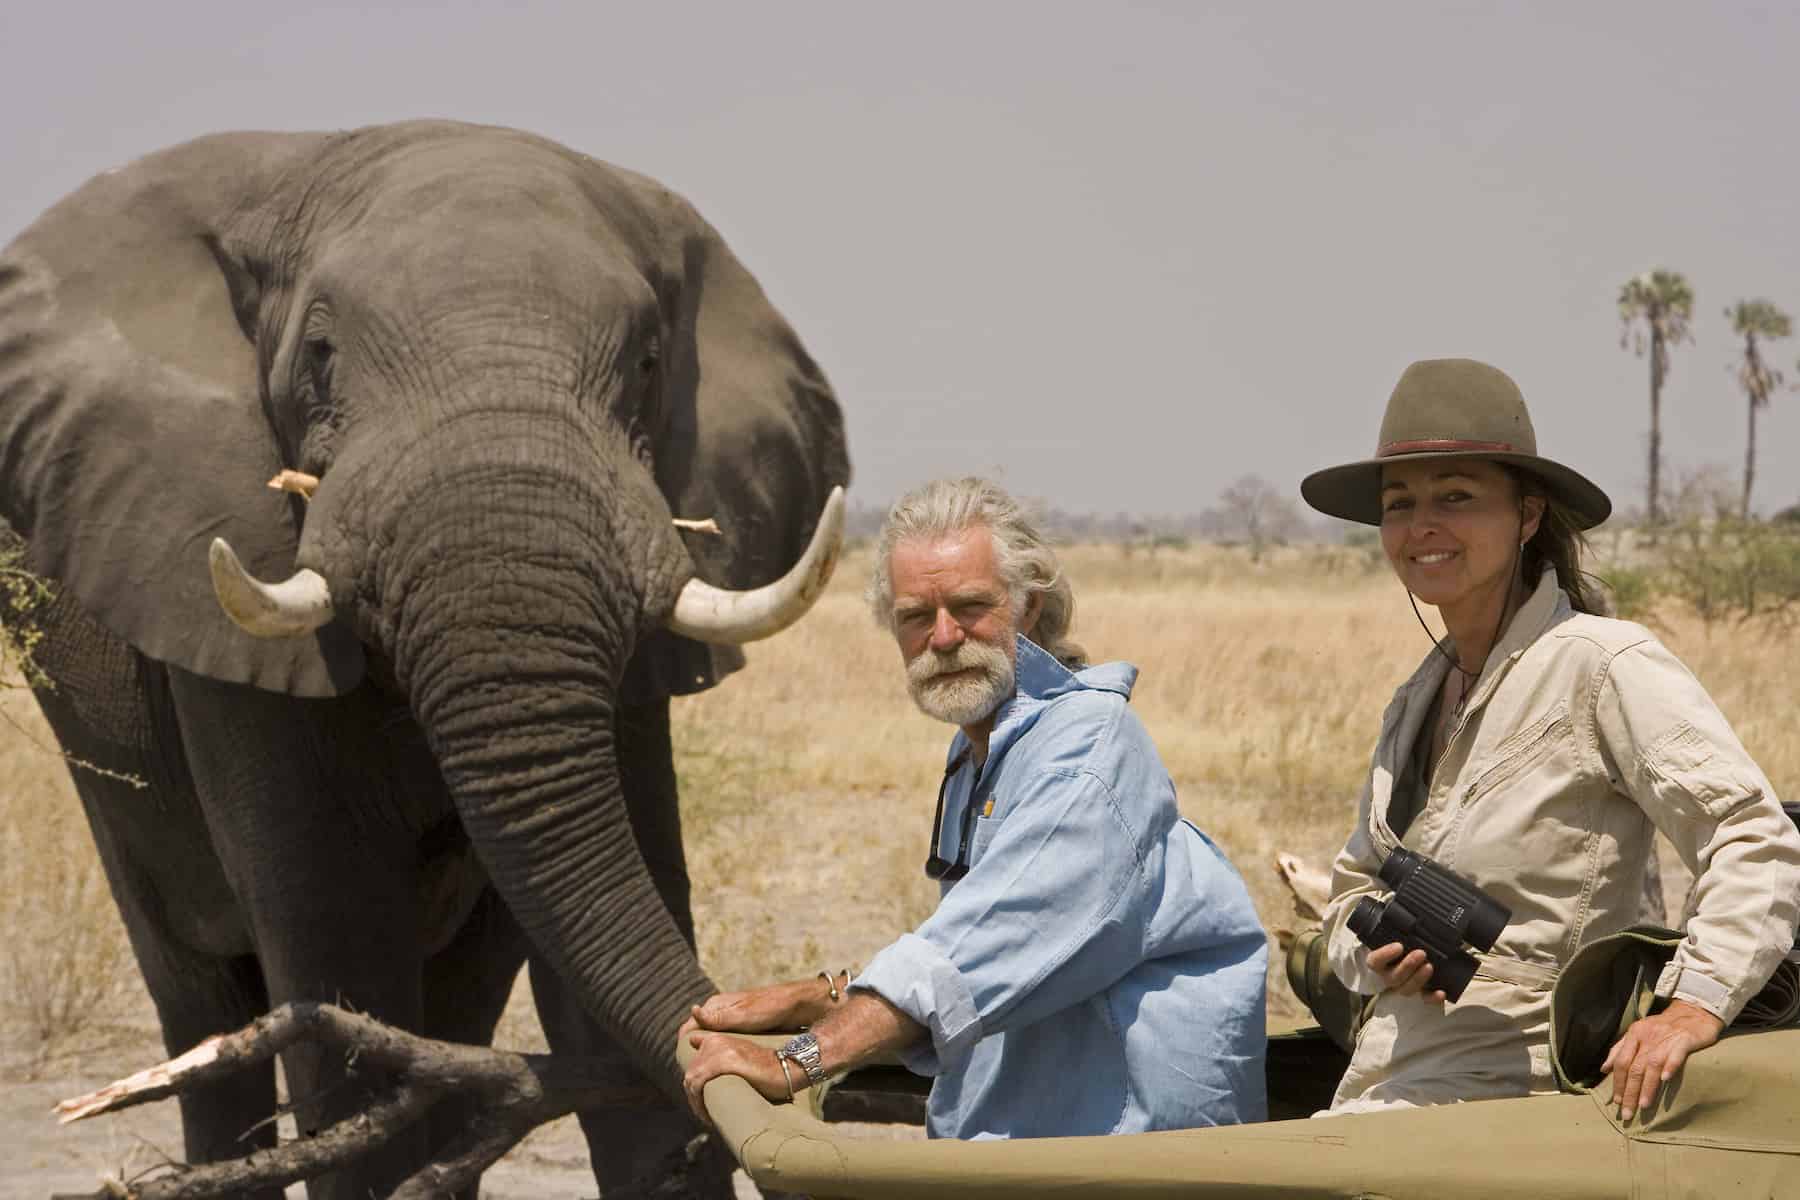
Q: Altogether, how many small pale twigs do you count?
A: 2